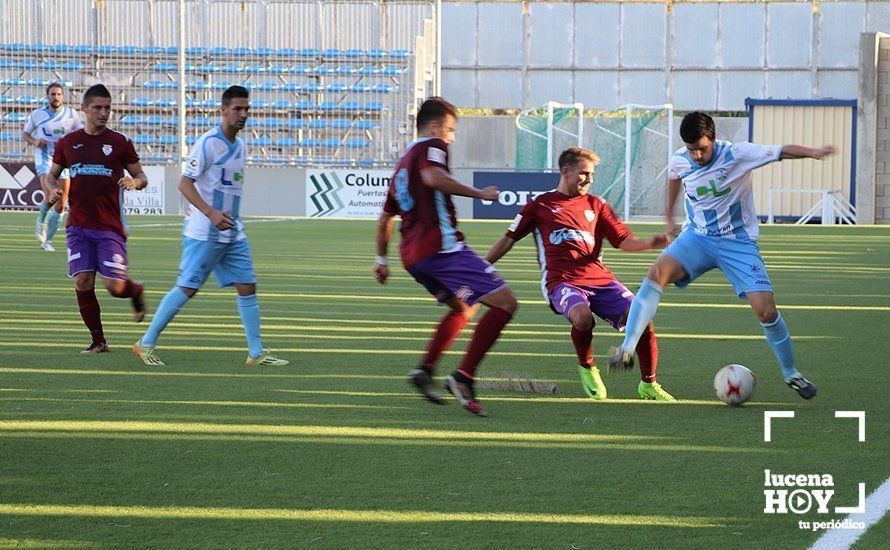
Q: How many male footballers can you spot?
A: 6